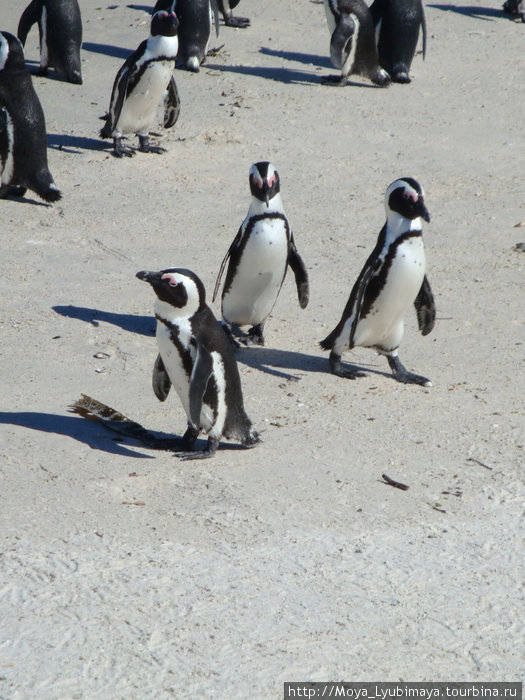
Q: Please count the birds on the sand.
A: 11